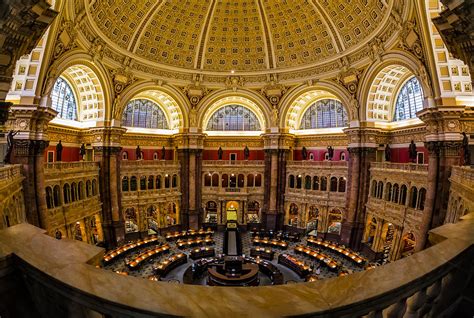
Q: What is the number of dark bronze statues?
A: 12